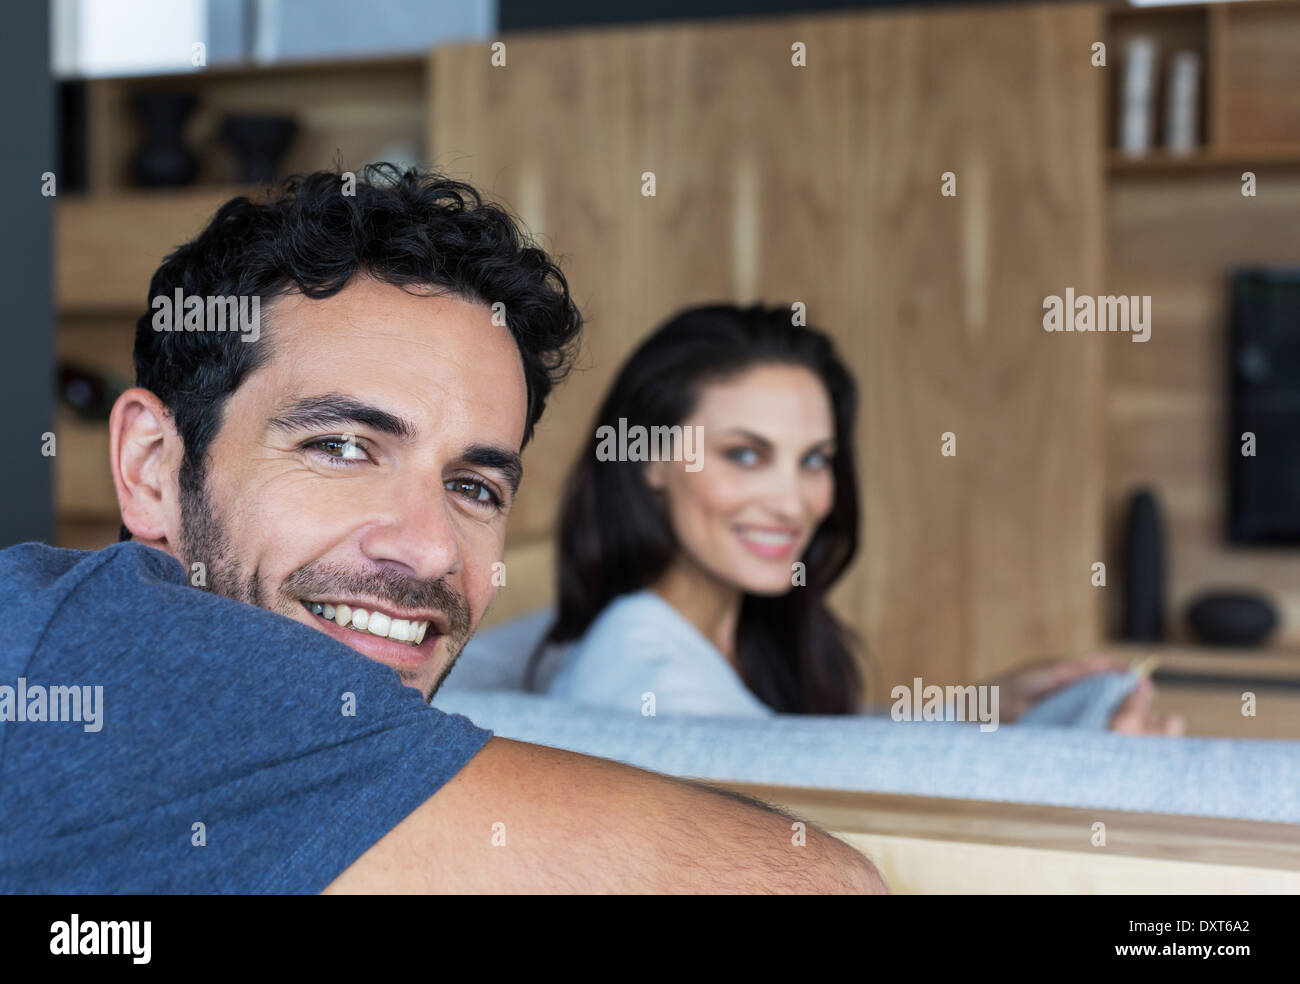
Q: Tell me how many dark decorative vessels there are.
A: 4